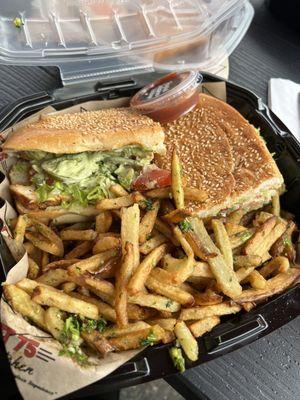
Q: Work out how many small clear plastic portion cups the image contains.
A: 1